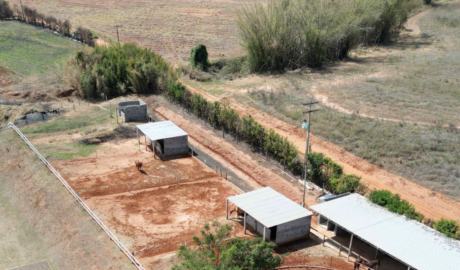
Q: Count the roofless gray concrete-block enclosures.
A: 1